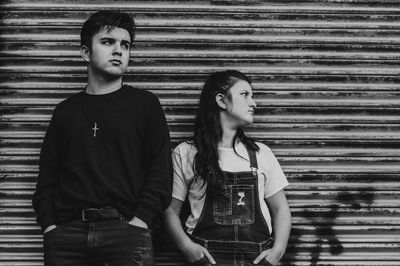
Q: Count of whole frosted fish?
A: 0